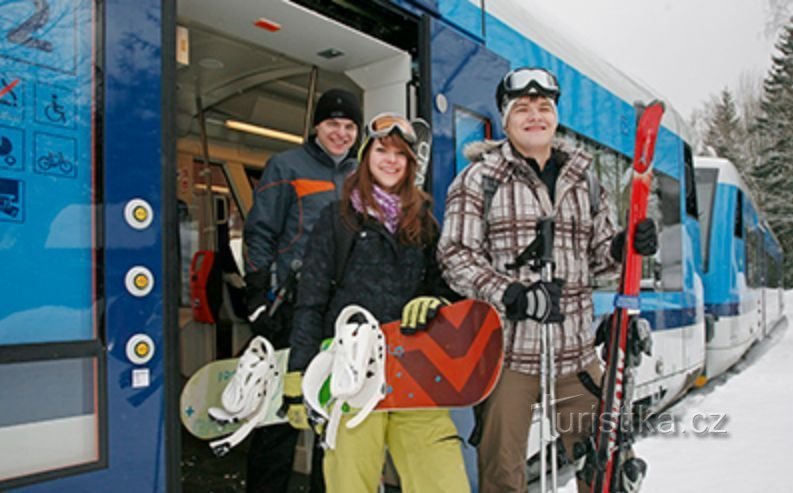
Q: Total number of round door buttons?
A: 3